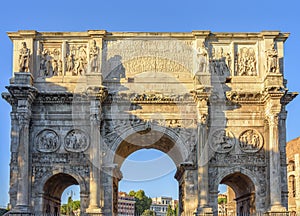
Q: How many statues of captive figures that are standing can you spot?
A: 4